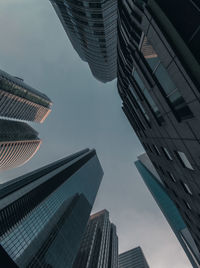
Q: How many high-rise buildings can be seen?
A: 8